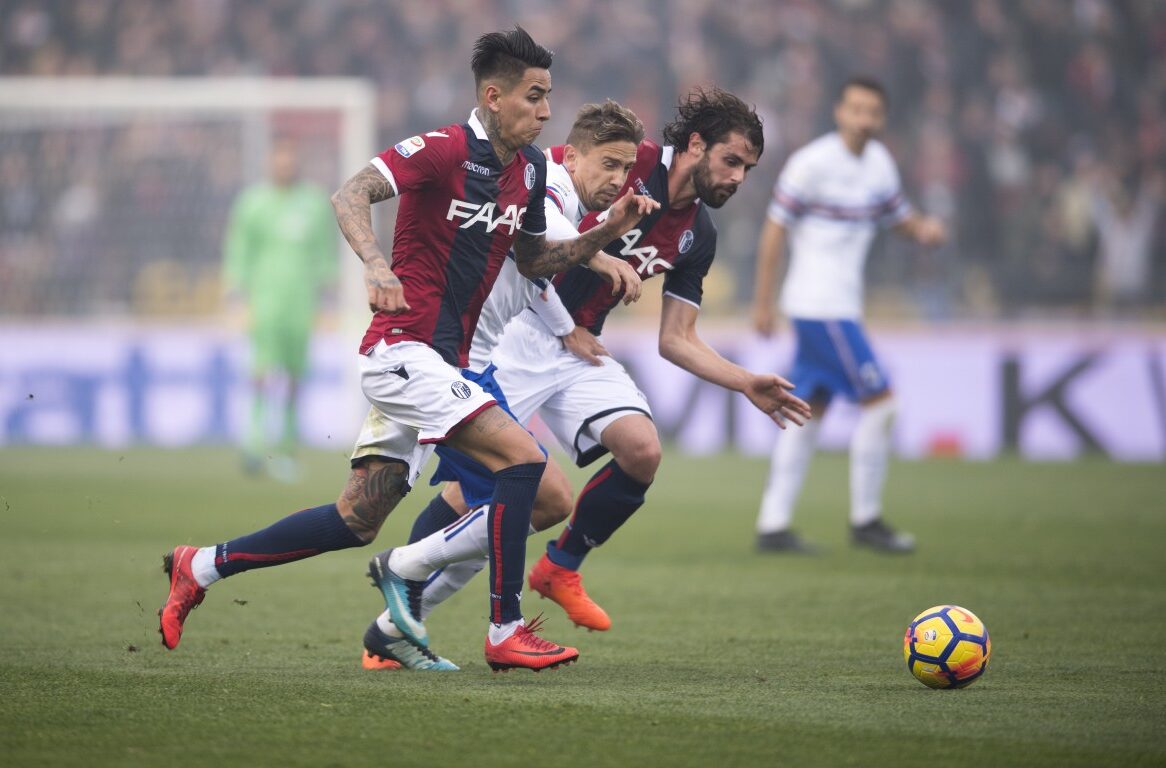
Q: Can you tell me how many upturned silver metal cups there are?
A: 0